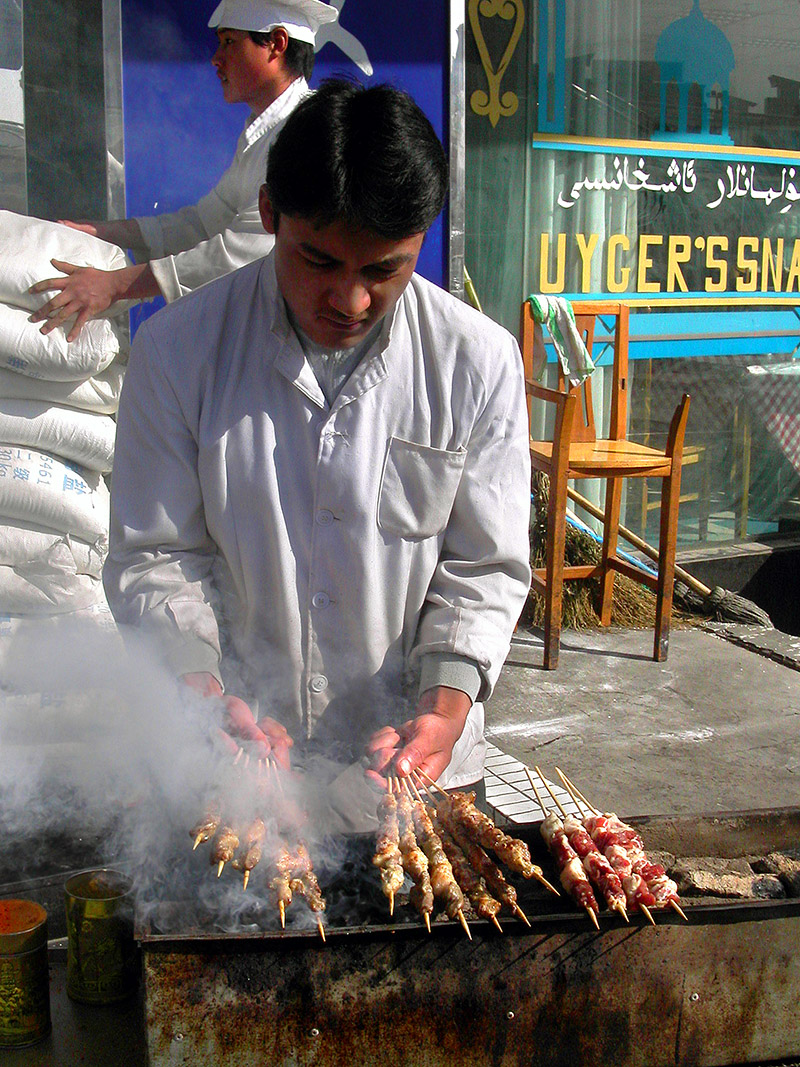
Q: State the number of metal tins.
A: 2